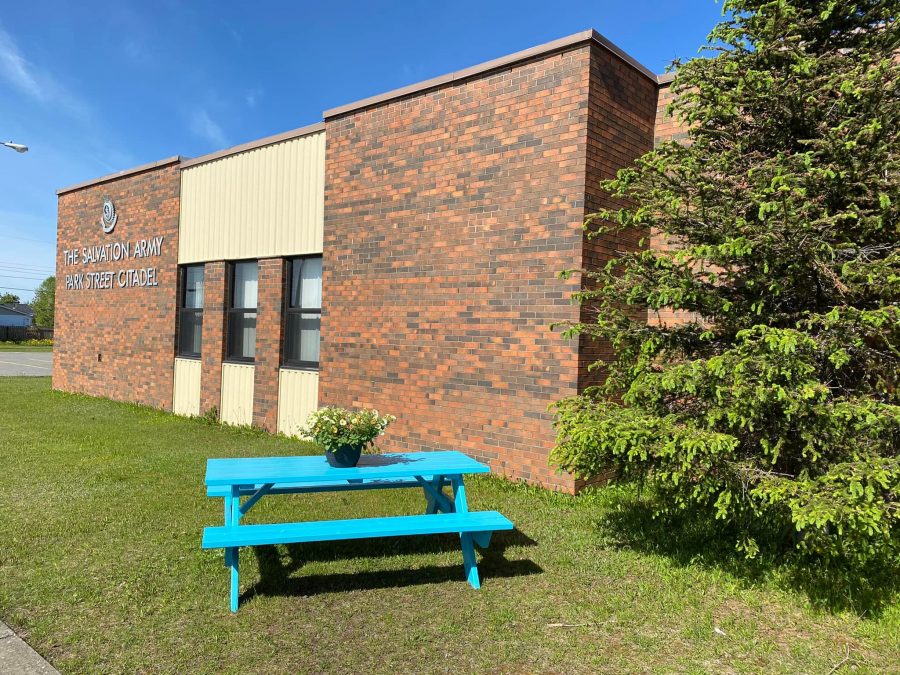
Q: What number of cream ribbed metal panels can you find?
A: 4